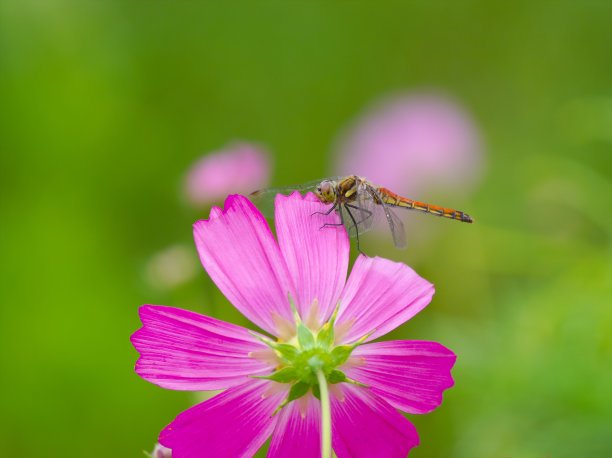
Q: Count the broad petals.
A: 8